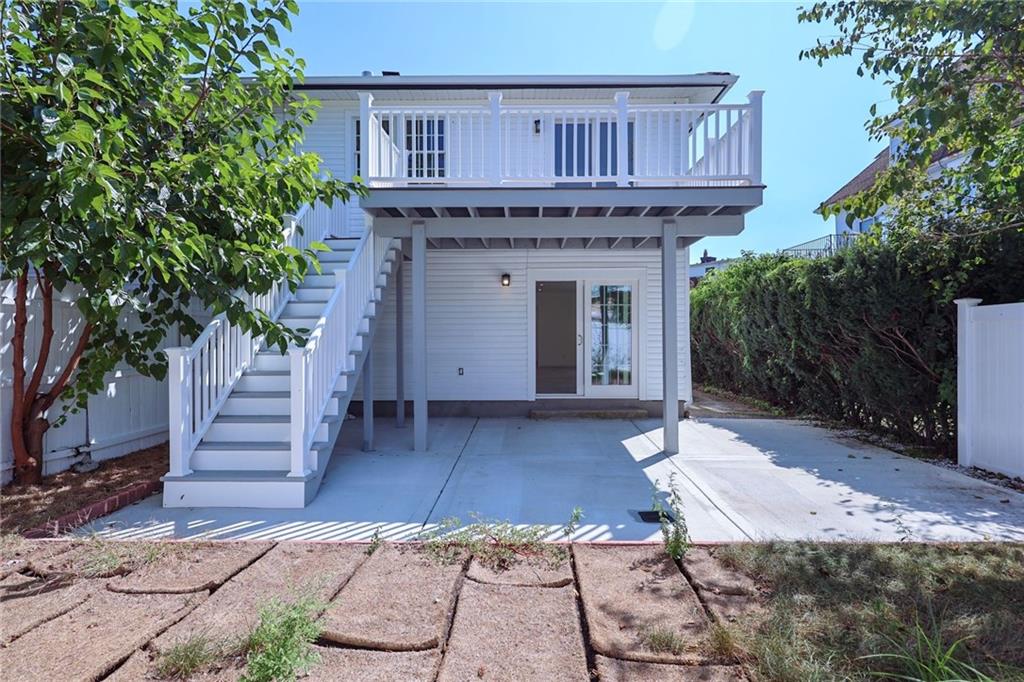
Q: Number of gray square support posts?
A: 4